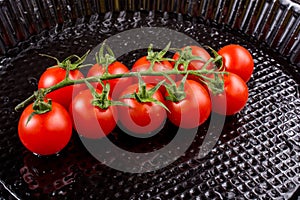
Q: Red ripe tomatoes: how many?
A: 10